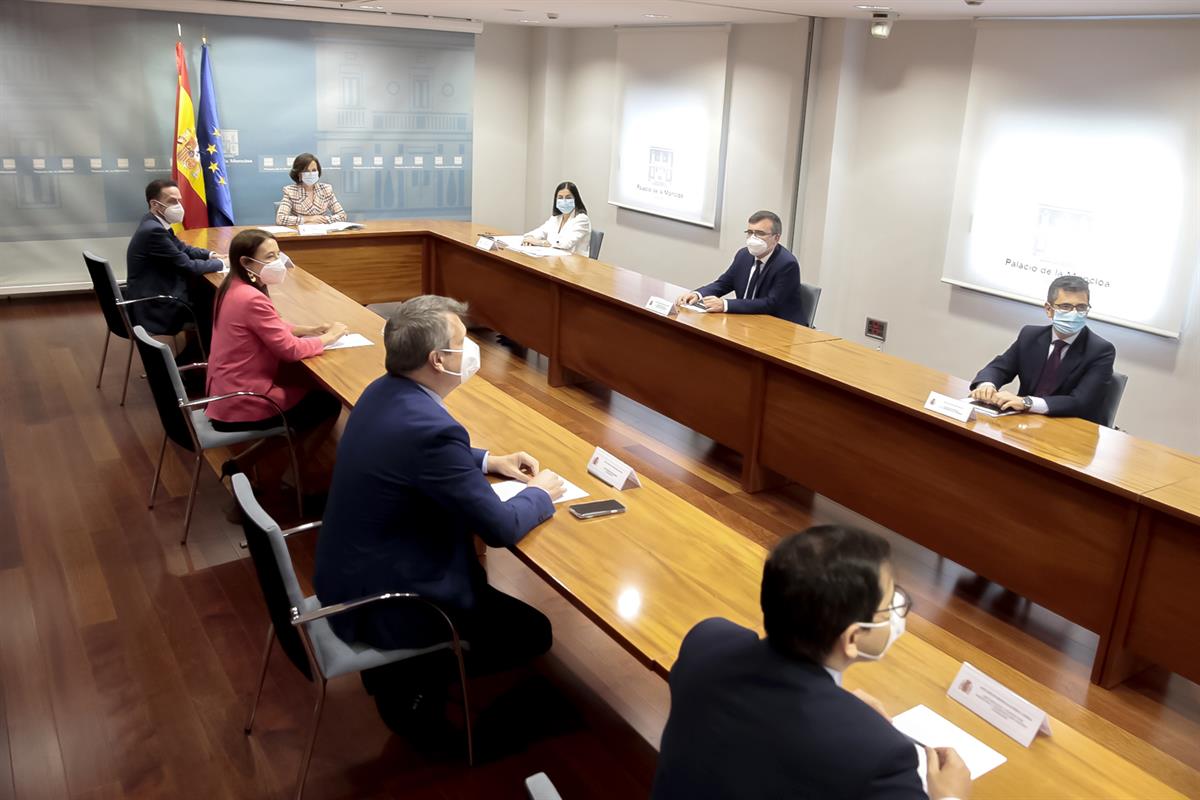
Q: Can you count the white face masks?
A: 5